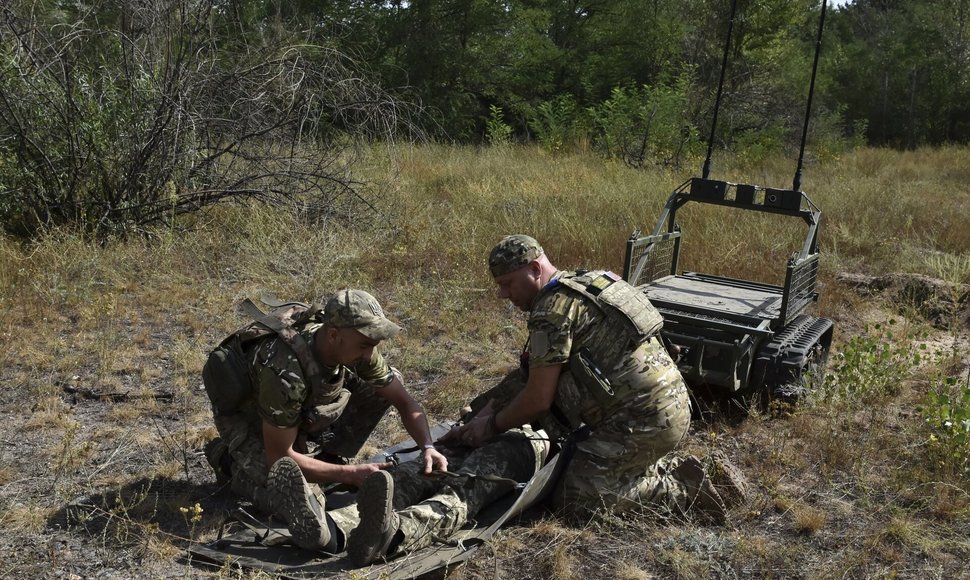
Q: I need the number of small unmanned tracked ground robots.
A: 1